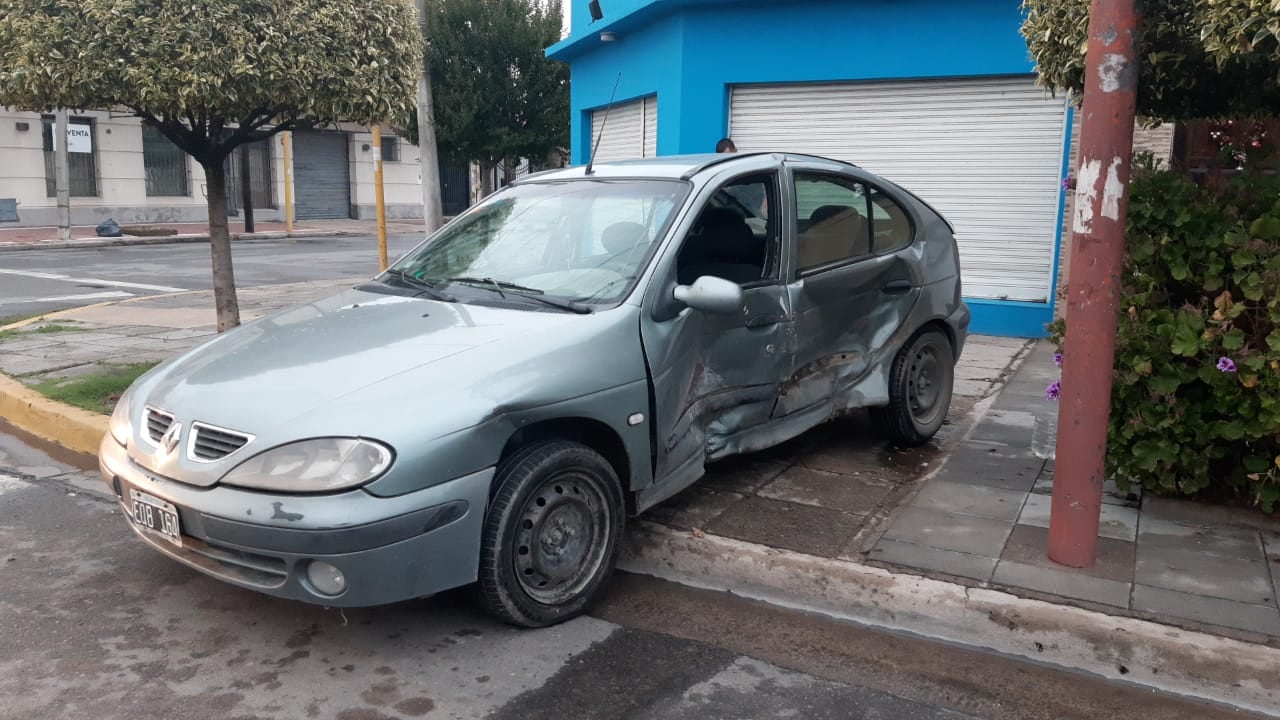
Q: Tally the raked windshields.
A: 1